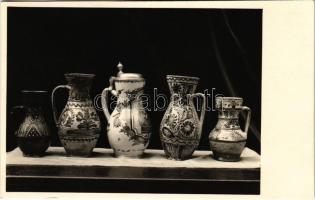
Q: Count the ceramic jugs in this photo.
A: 5